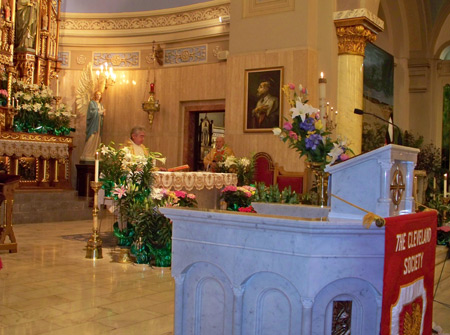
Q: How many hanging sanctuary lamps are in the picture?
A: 1